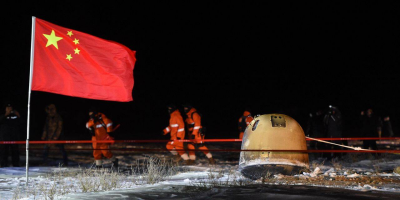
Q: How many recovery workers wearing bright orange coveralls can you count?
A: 4